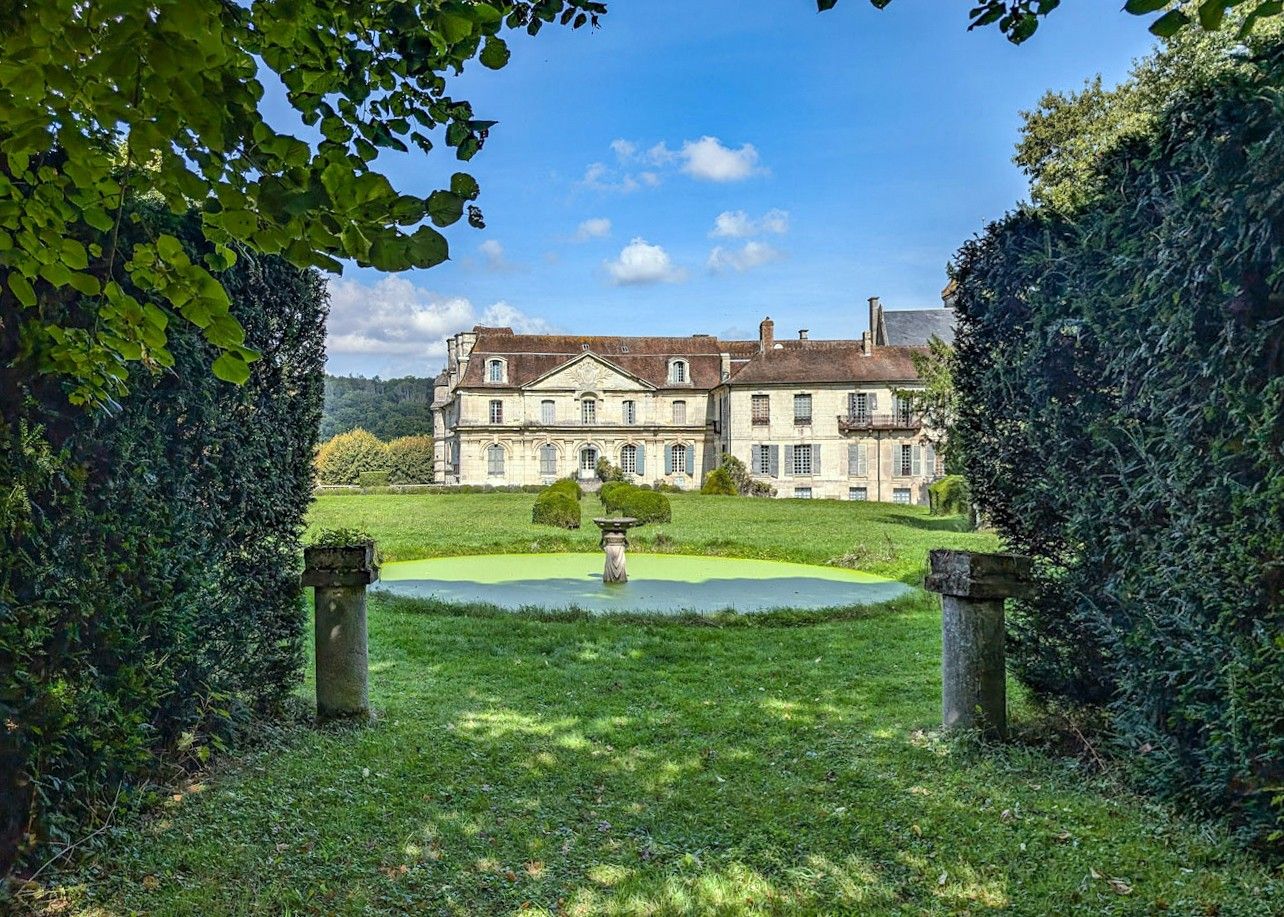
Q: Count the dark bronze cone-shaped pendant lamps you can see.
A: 0